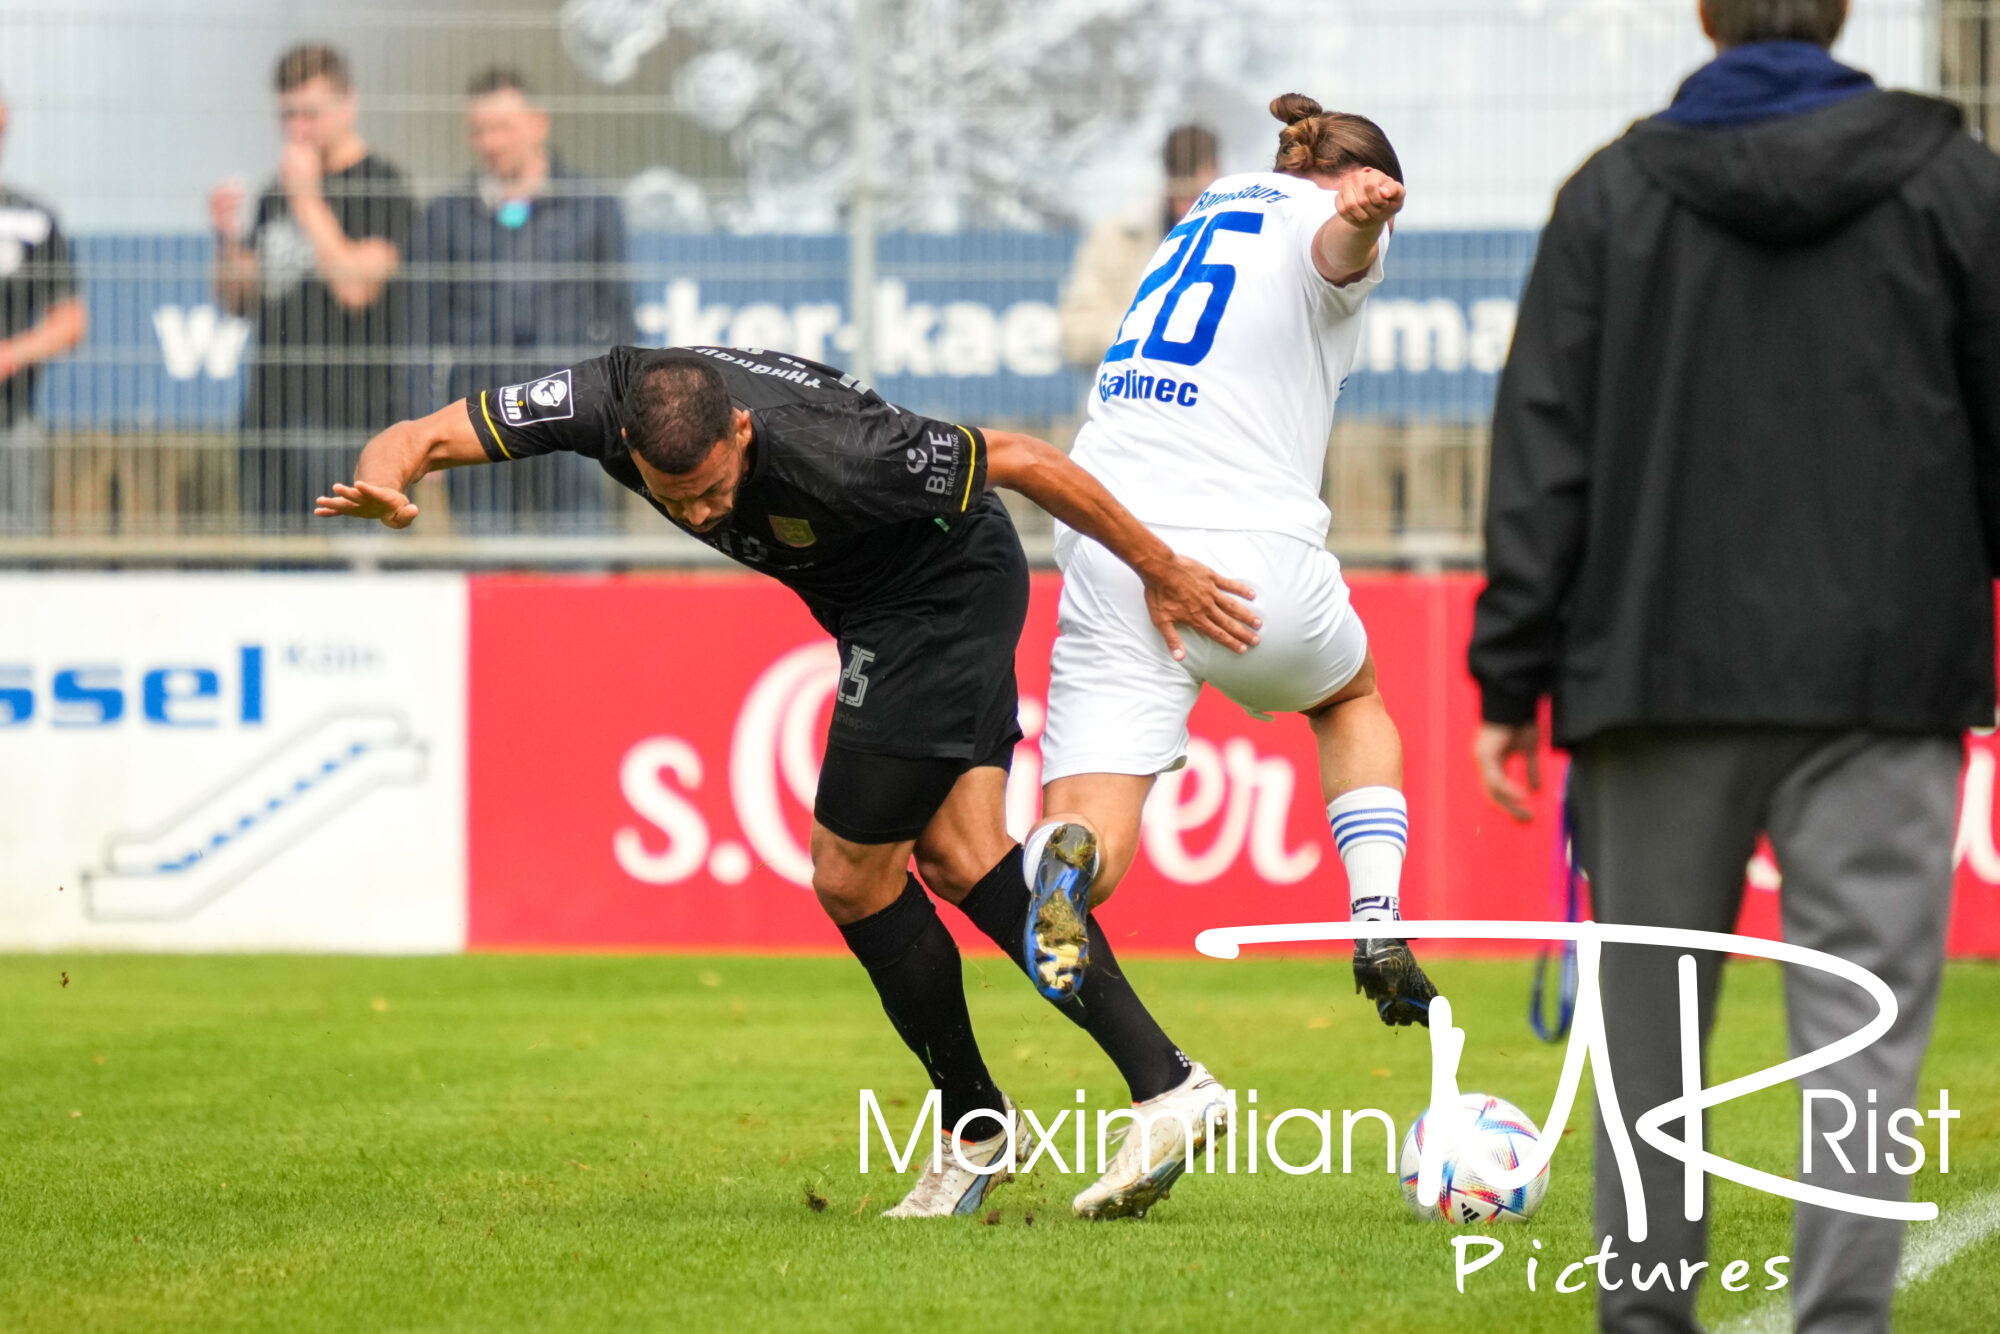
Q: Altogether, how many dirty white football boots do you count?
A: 2